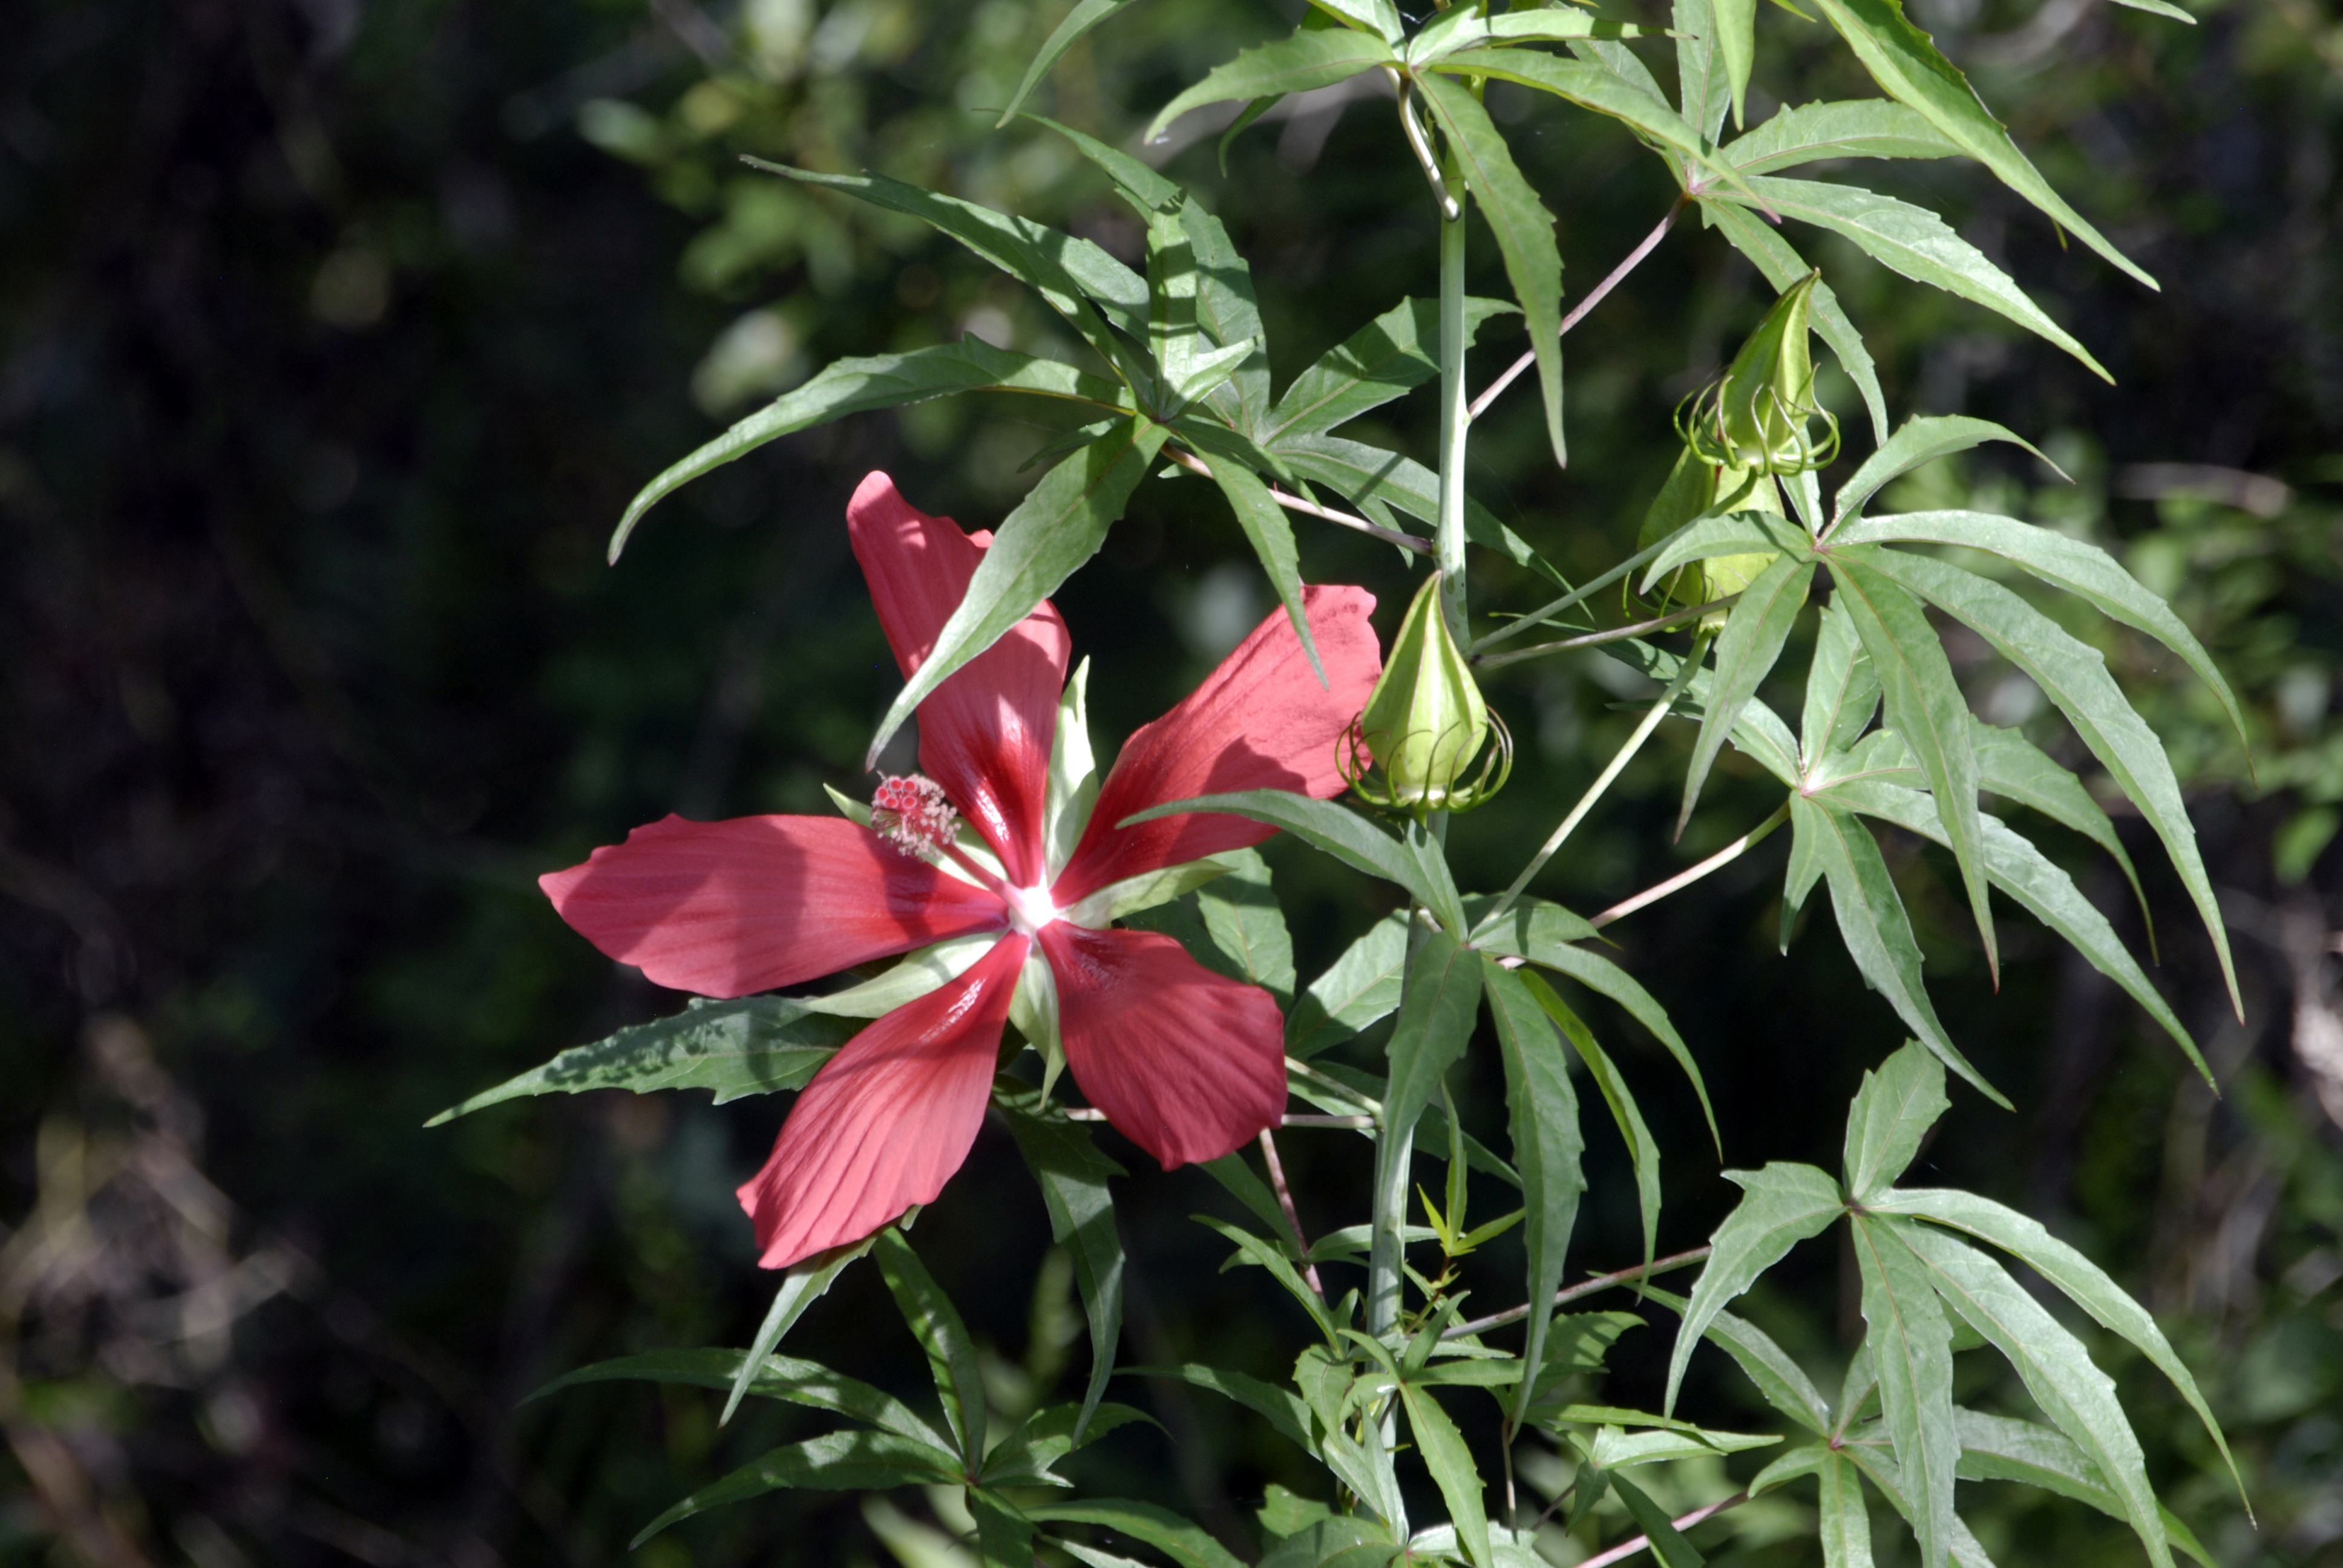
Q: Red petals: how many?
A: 5